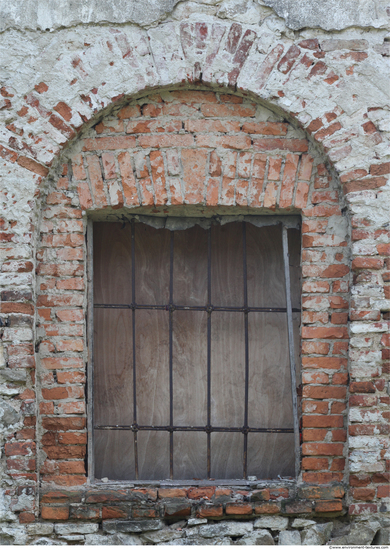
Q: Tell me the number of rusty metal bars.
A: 6